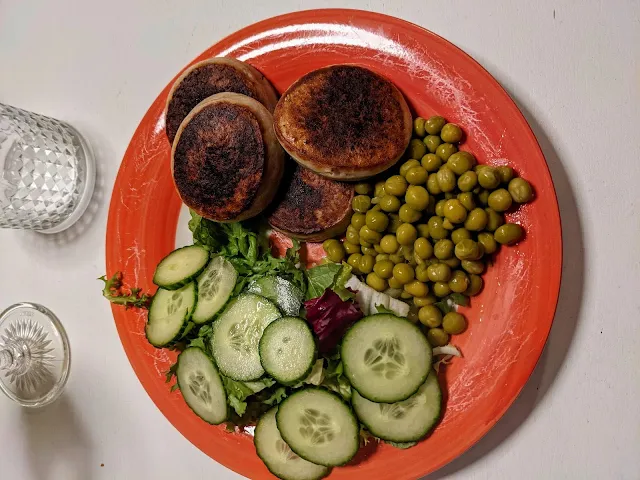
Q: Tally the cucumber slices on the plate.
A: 11